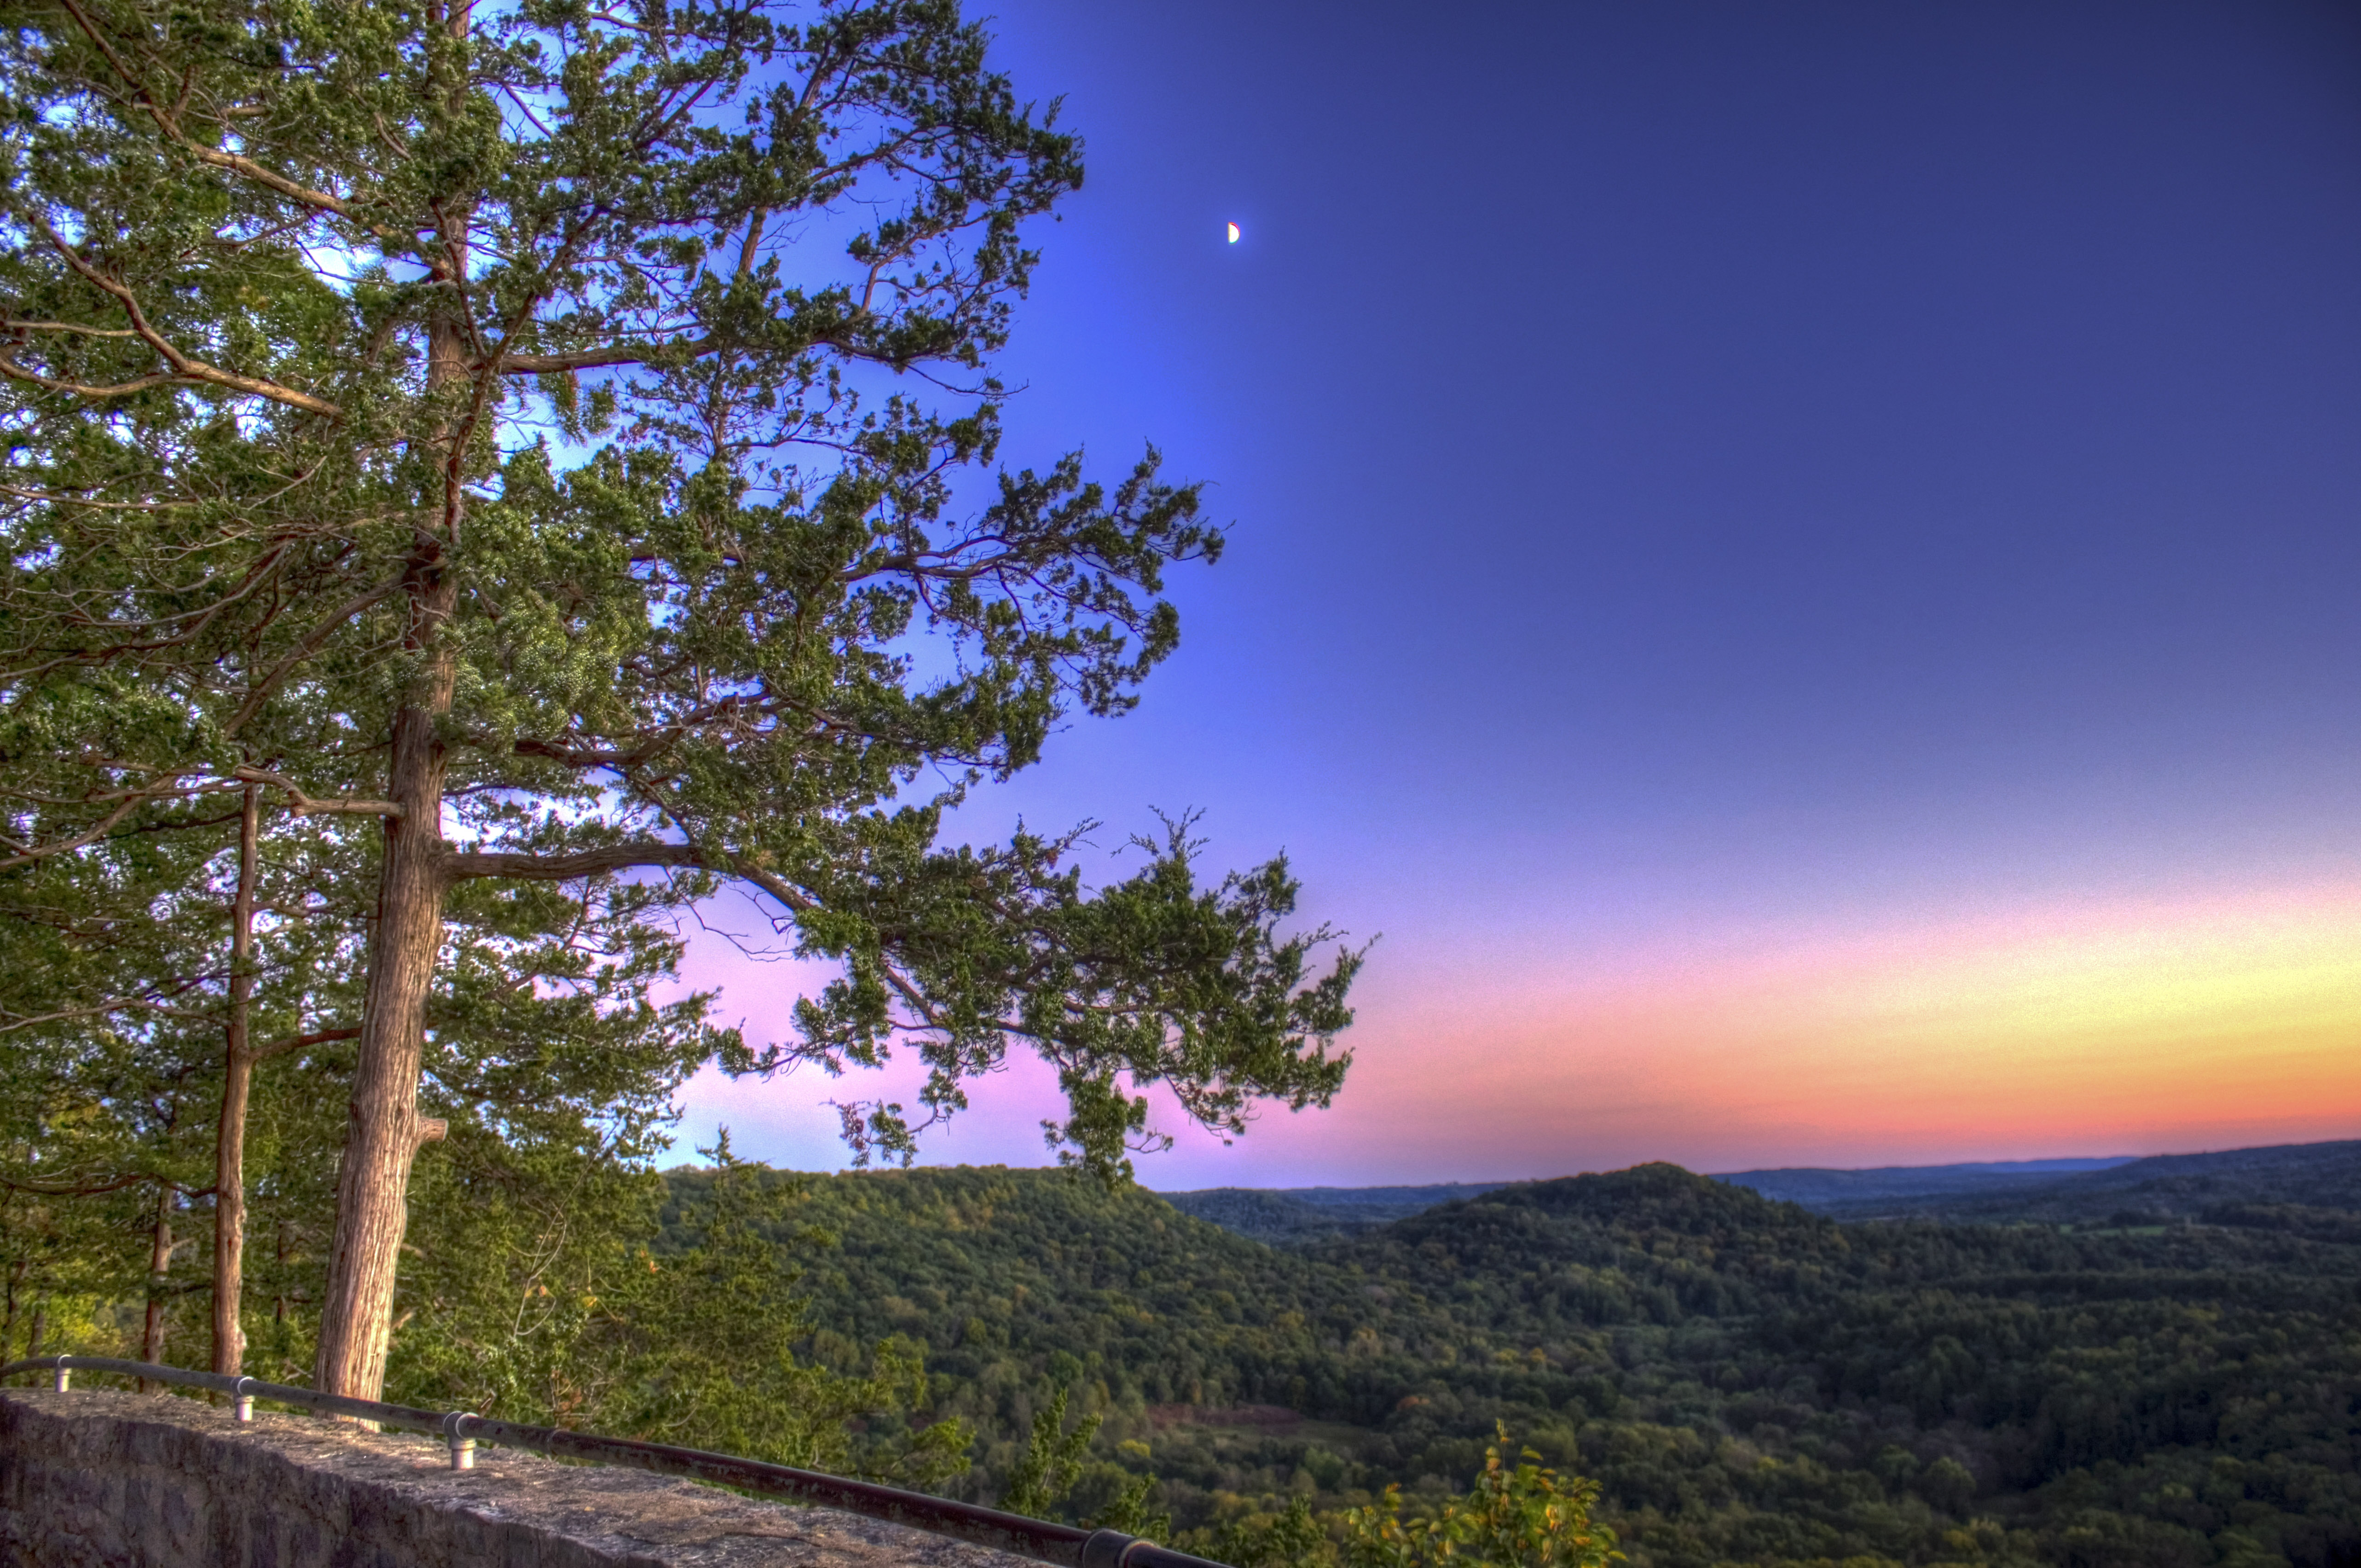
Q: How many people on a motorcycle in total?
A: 0